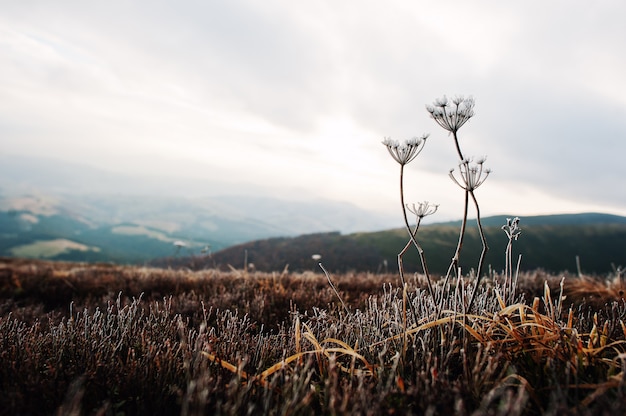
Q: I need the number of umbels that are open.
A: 4